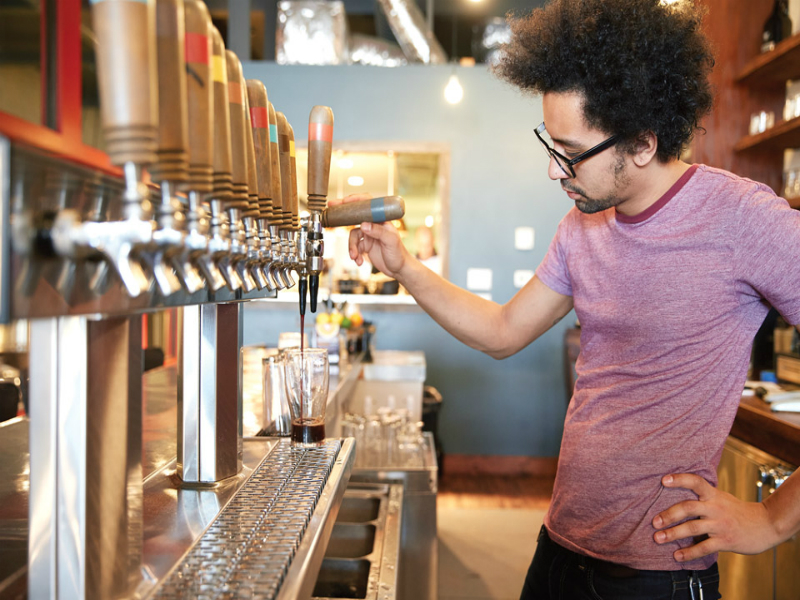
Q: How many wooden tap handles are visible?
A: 12